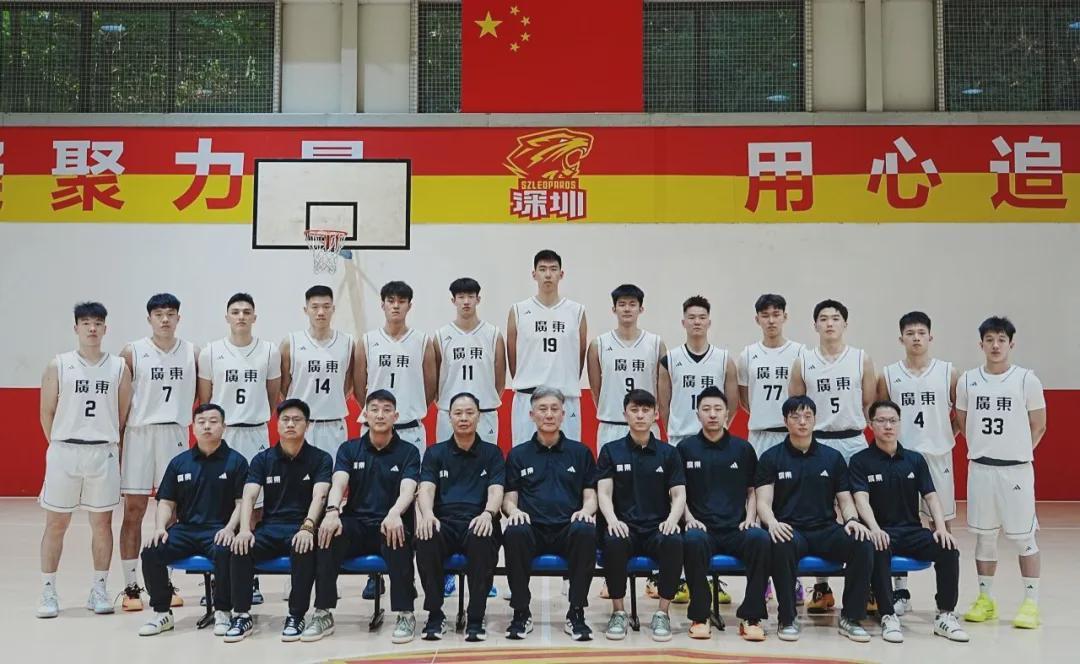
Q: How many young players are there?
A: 13